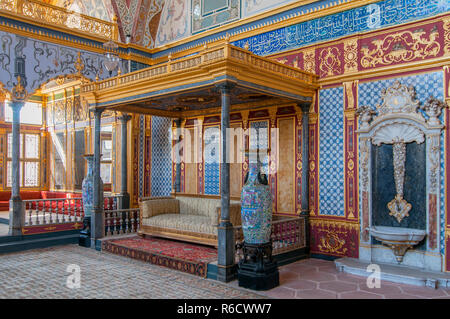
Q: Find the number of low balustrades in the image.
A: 3